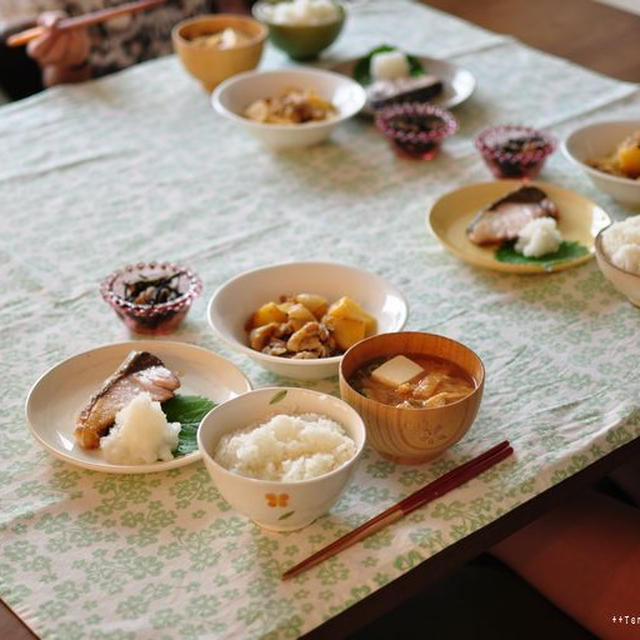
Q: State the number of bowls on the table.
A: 11